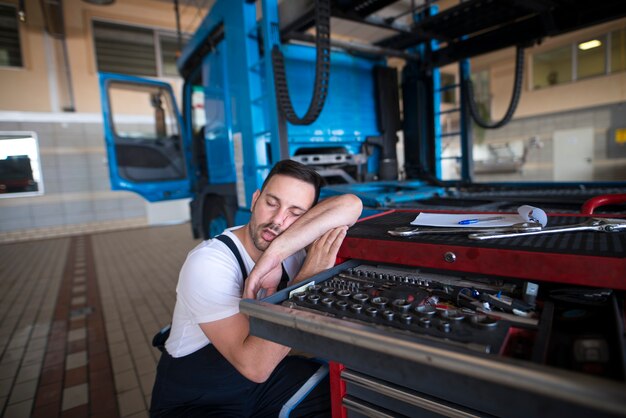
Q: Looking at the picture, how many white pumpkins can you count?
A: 0